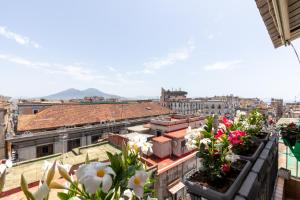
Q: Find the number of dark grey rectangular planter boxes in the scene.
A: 3